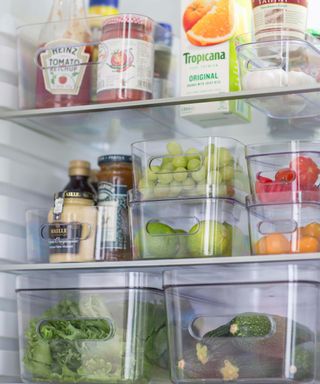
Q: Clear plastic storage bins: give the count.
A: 9